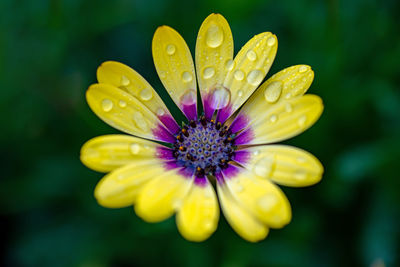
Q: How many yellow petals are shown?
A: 14